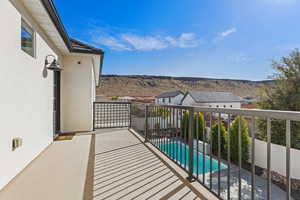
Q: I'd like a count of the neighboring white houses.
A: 2